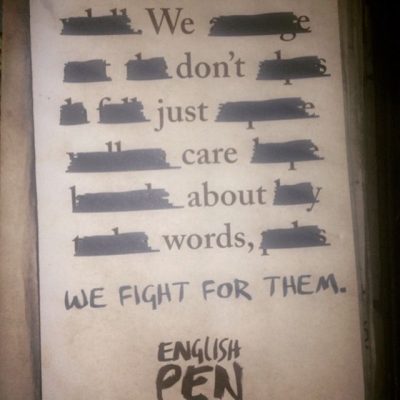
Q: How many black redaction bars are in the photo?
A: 14